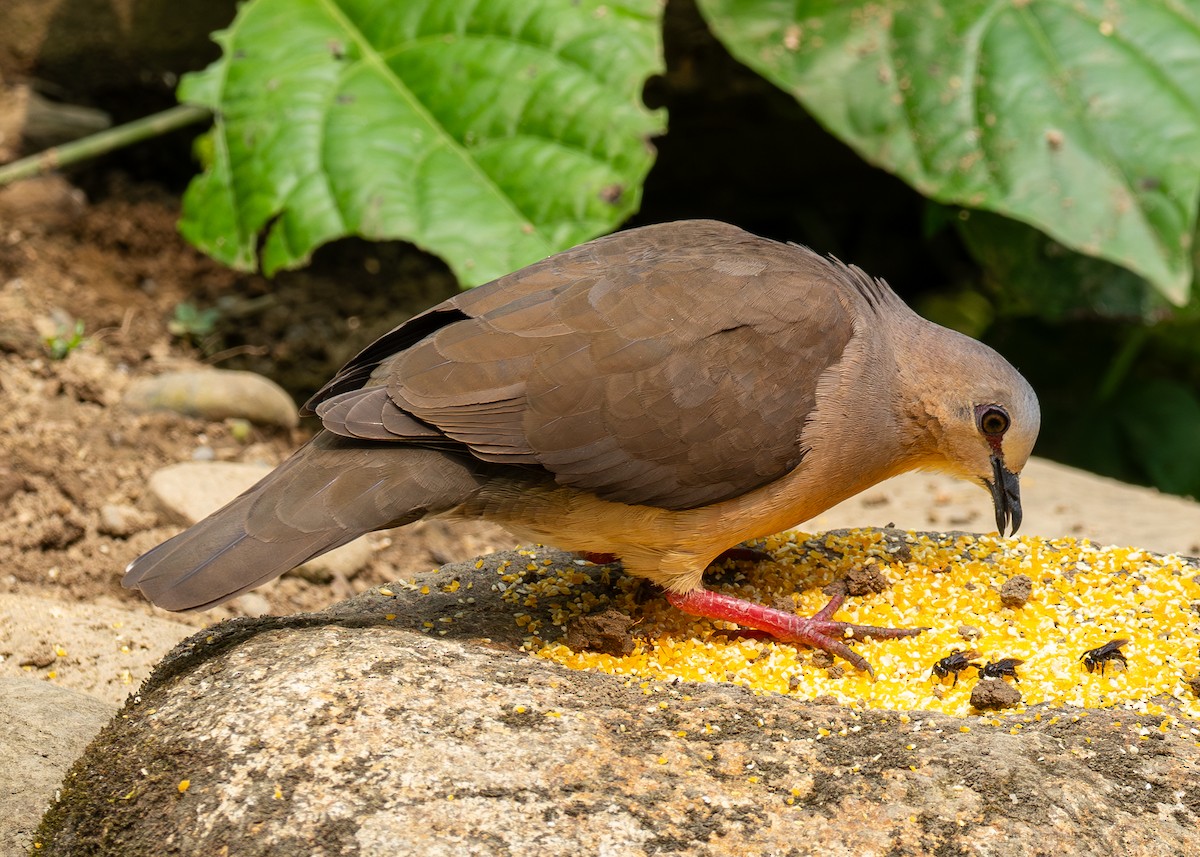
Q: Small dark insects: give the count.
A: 3